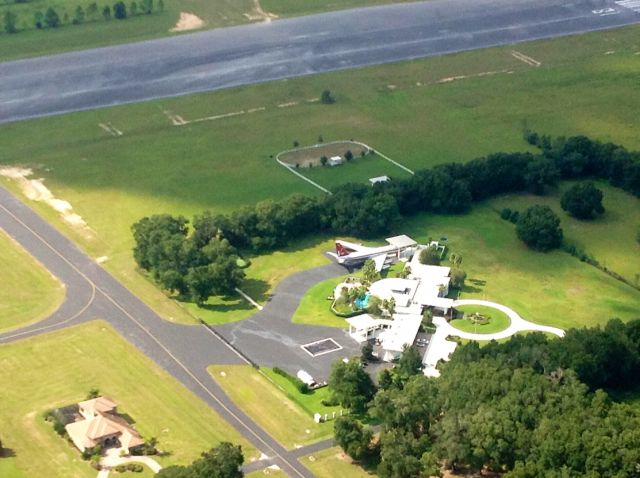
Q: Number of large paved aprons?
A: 1